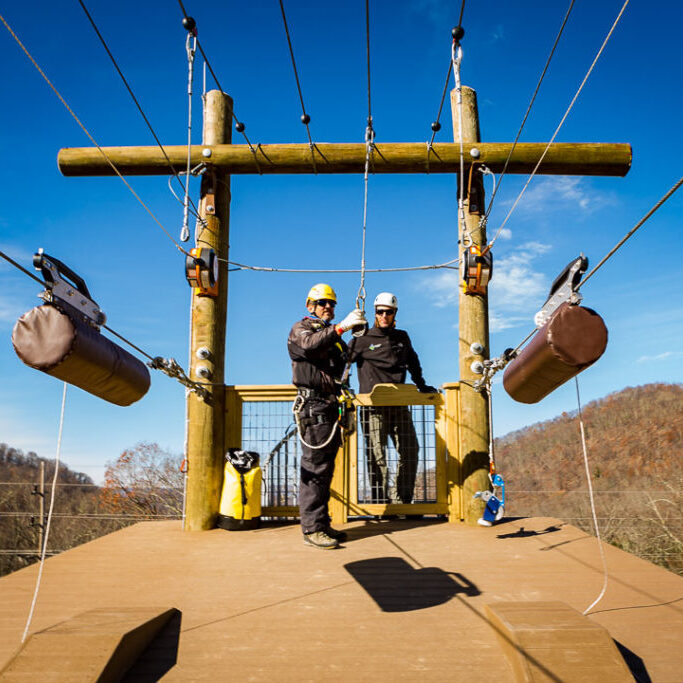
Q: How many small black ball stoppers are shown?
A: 5